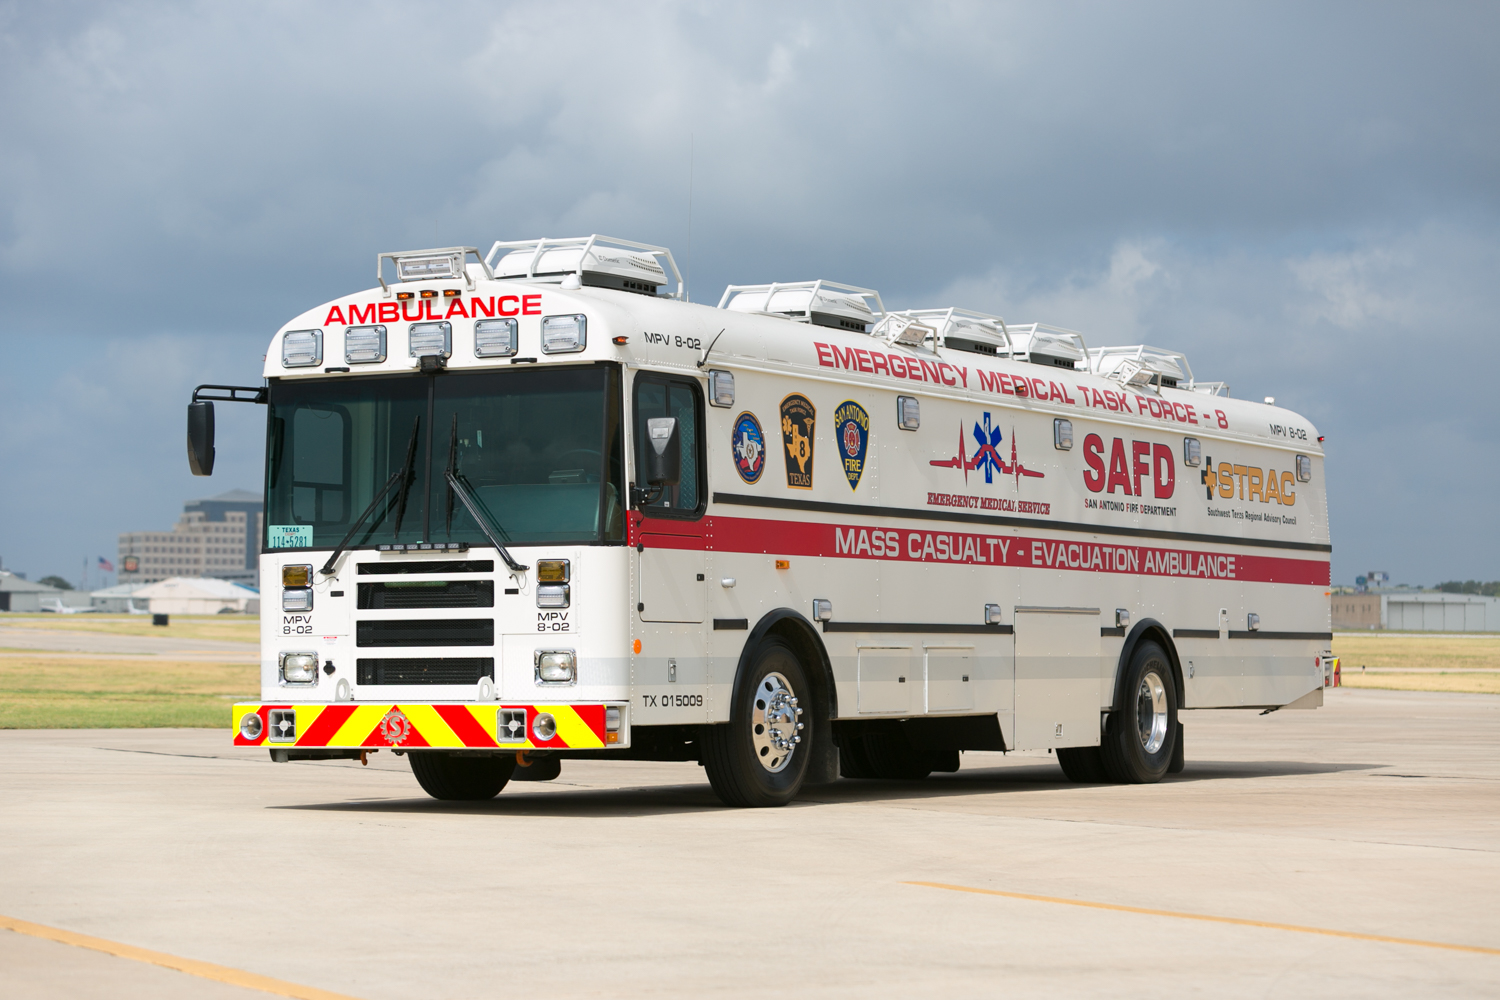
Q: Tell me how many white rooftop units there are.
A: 5